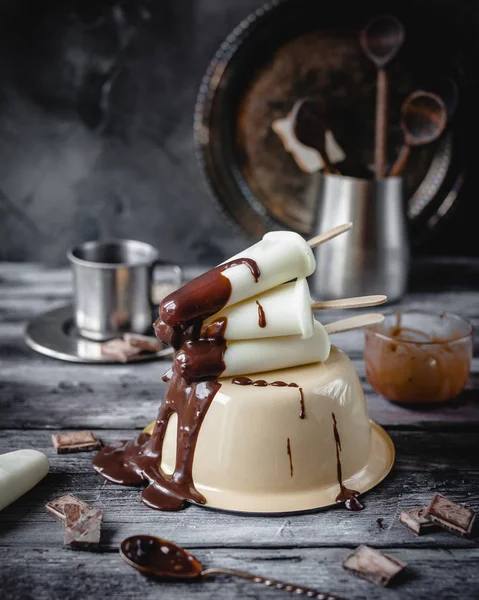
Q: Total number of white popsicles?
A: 4